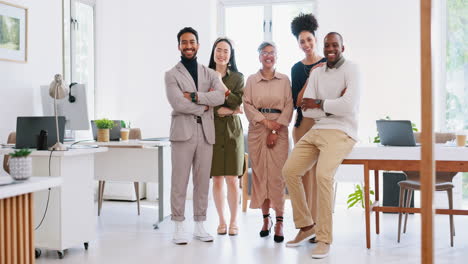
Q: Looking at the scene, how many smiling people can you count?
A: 5